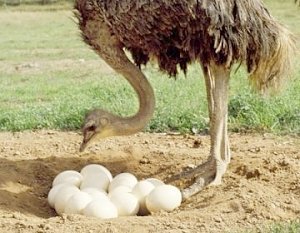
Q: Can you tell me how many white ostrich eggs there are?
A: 13